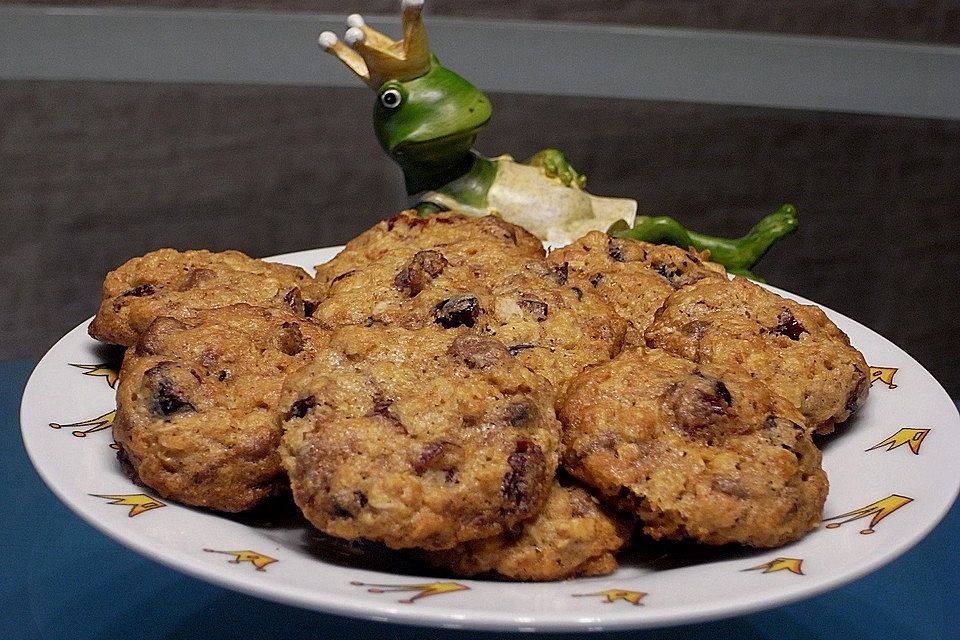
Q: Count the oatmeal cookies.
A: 9